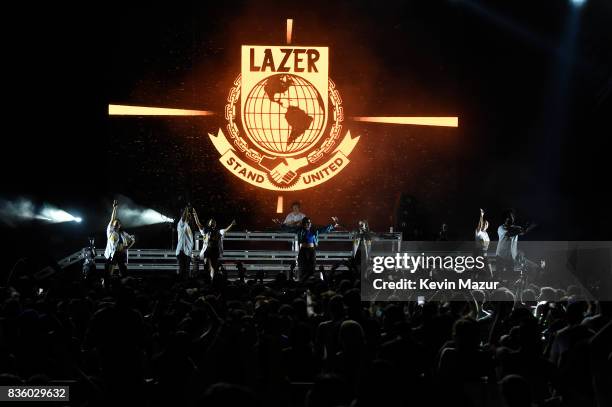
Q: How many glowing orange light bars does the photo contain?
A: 4